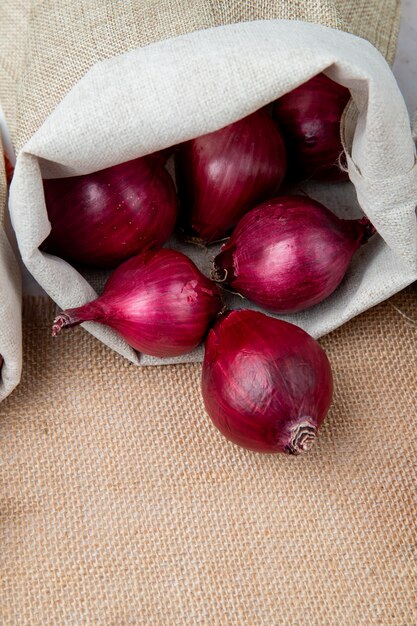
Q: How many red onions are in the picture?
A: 6